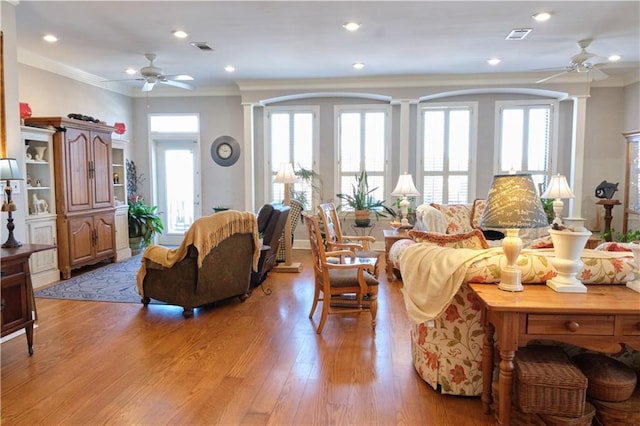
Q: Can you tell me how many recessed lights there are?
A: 9